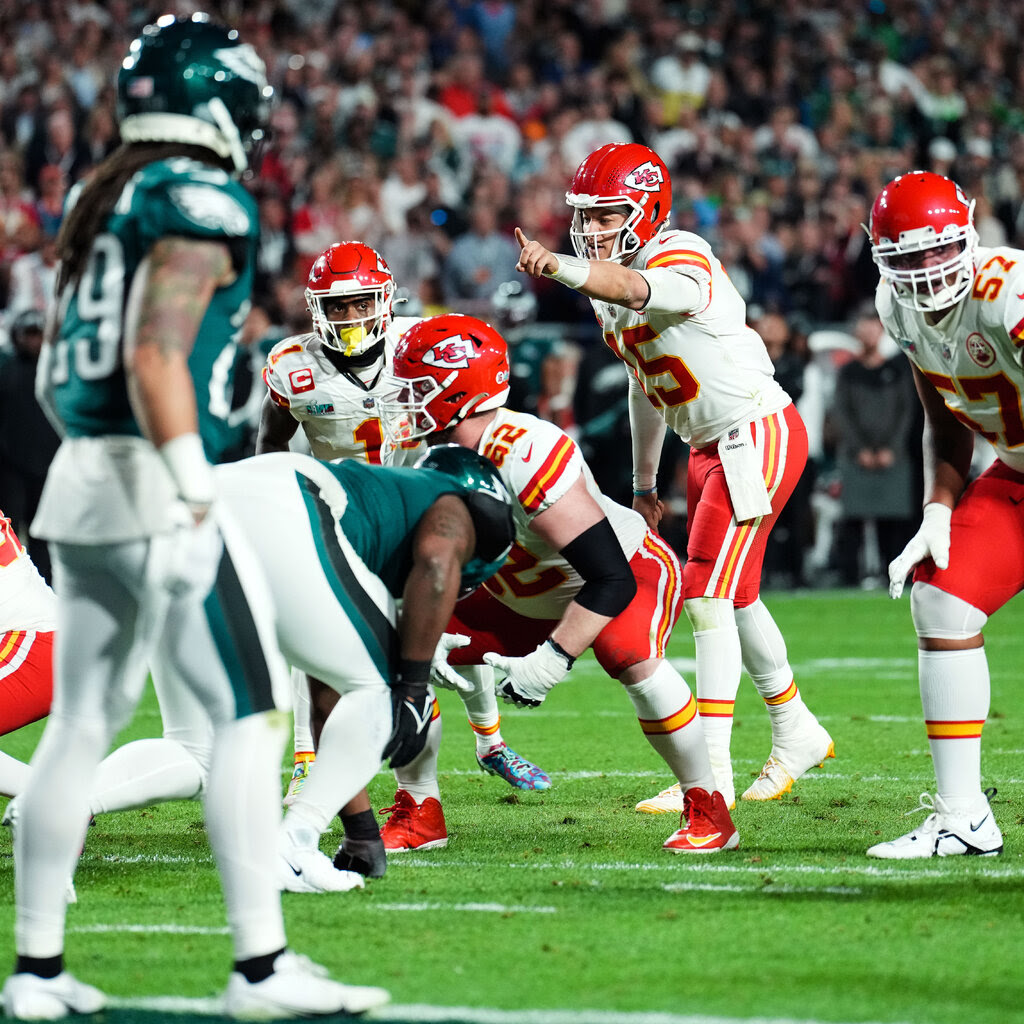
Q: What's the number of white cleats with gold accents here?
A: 2